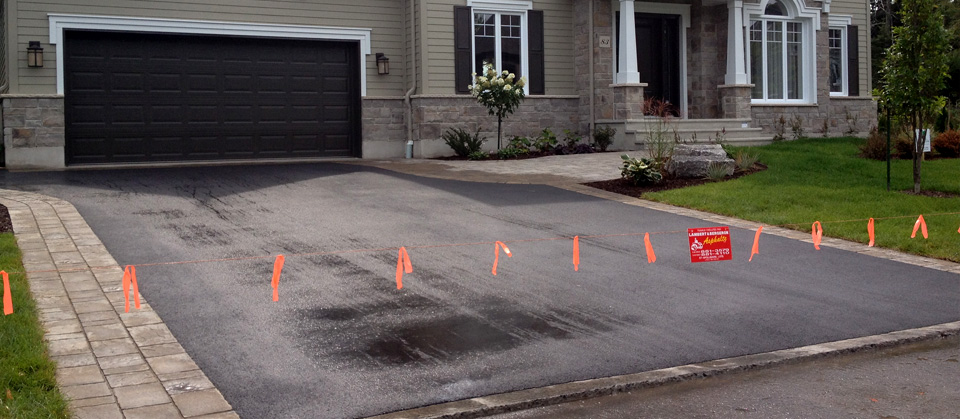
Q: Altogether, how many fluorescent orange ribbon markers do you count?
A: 11